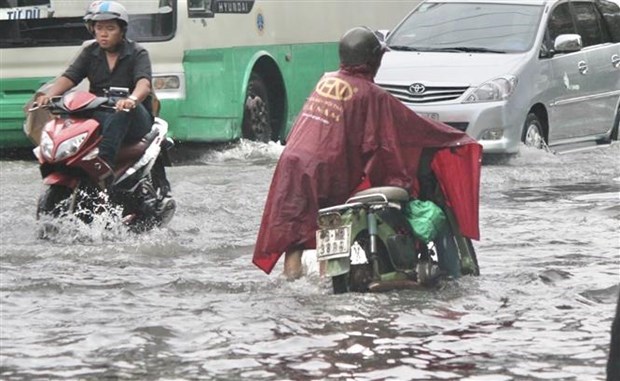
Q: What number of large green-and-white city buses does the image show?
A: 1